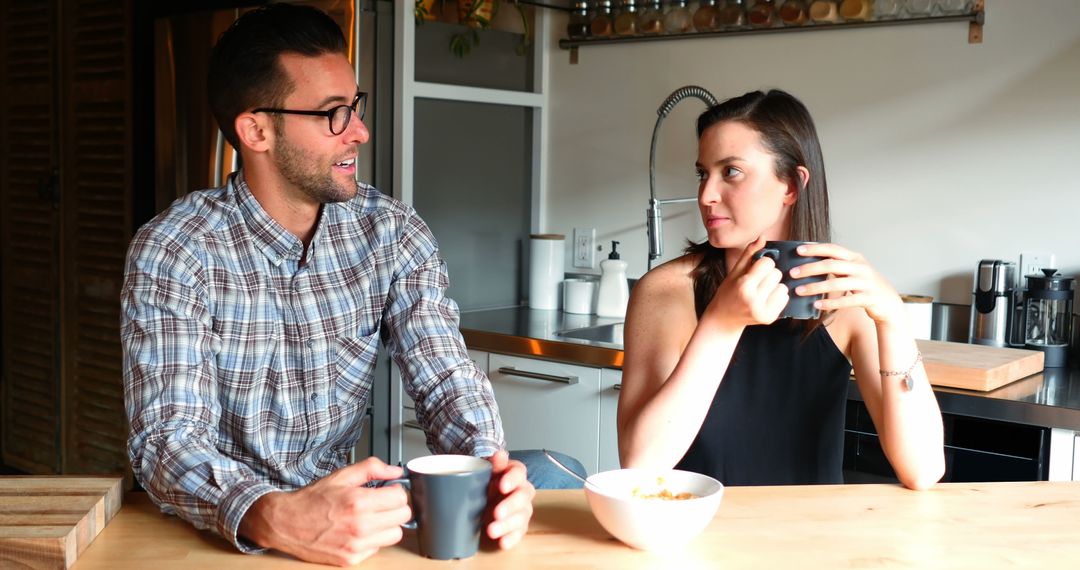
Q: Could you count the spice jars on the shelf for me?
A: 14